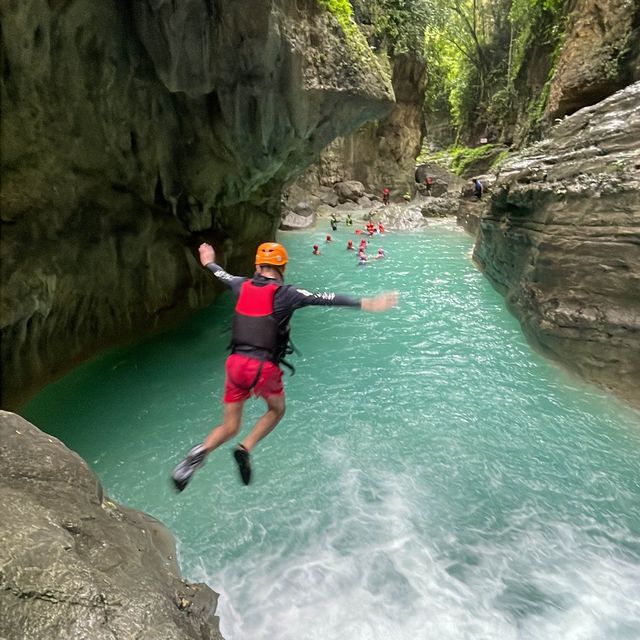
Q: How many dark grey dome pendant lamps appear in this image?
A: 0